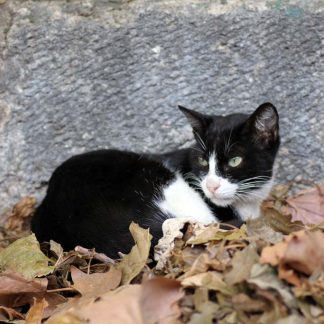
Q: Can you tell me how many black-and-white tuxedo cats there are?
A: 1